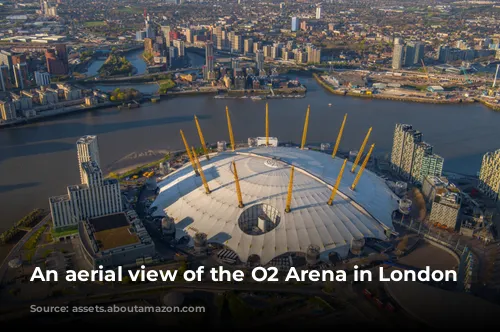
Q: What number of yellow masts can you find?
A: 12